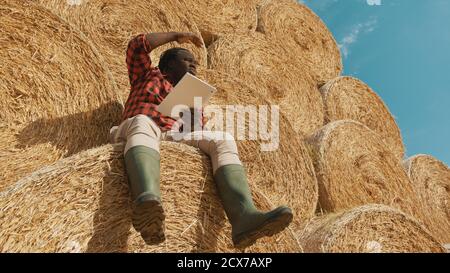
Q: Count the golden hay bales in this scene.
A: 11